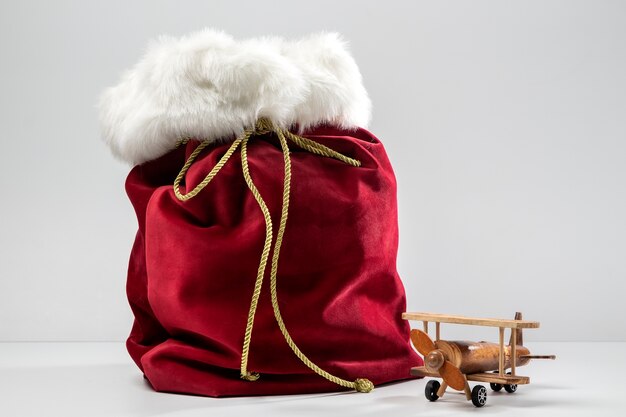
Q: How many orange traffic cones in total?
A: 0